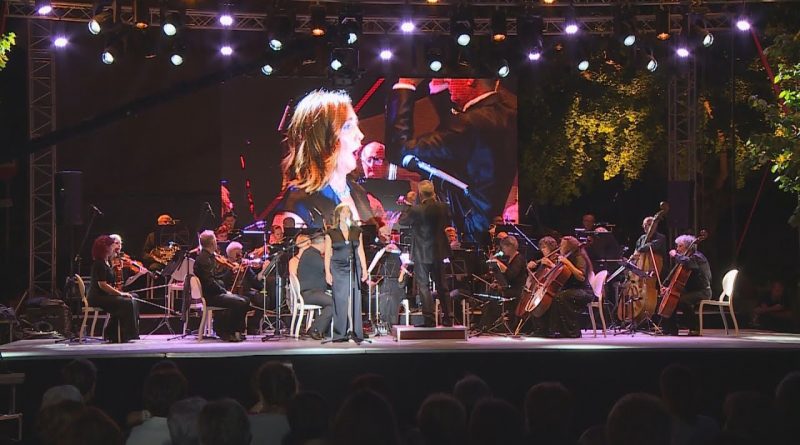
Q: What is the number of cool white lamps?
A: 15